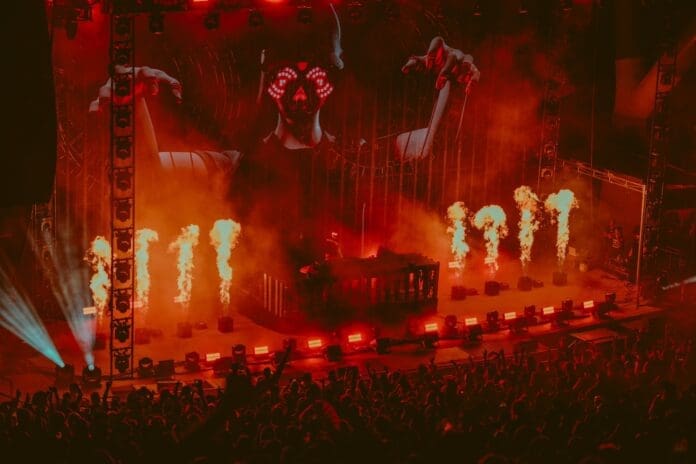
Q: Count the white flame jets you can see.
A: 8